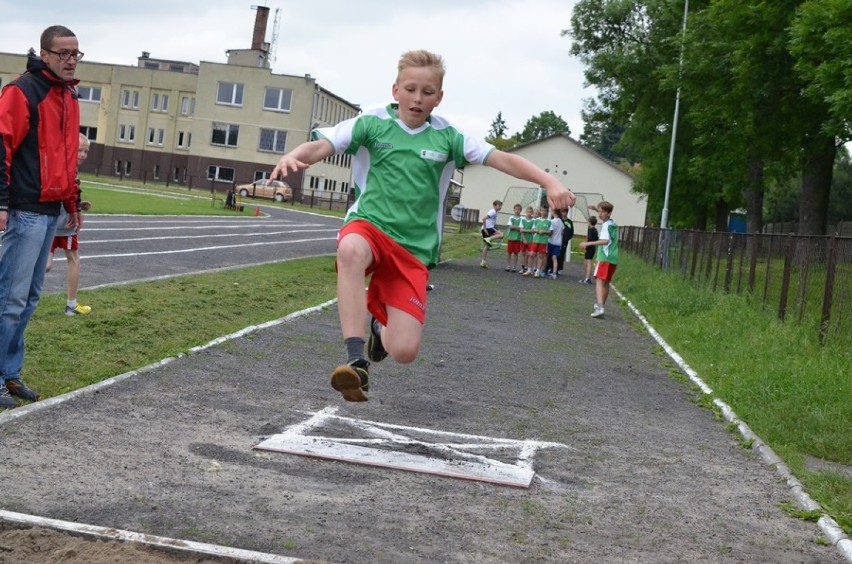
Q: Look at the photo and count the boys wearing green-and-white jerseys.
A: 5